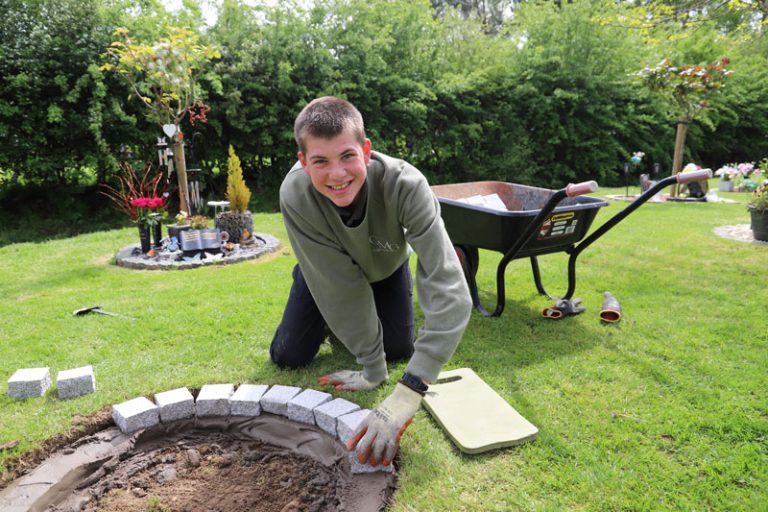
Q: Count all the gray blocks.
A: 11